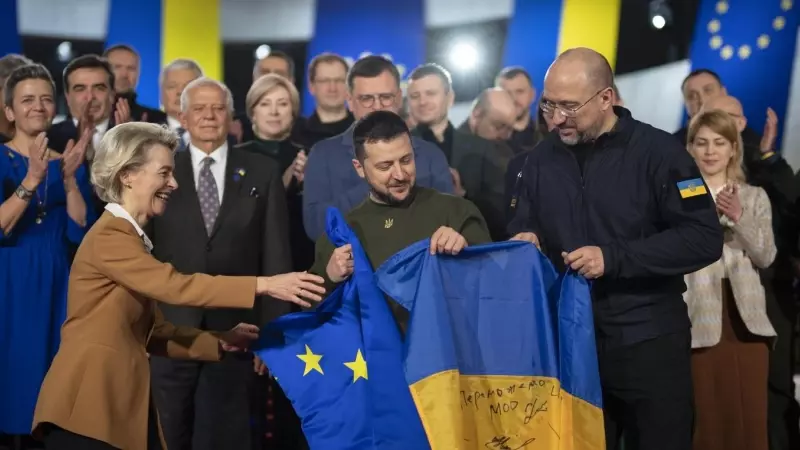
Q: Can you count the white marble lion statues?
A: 0